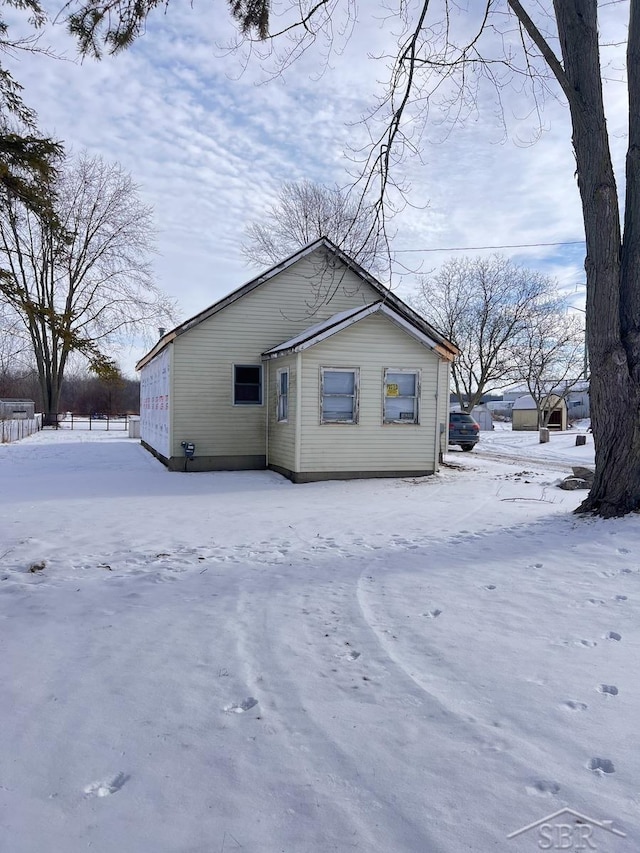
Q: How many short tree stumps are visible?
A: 2